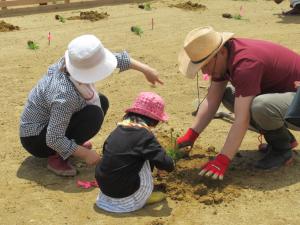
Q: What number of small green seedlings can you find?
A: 6